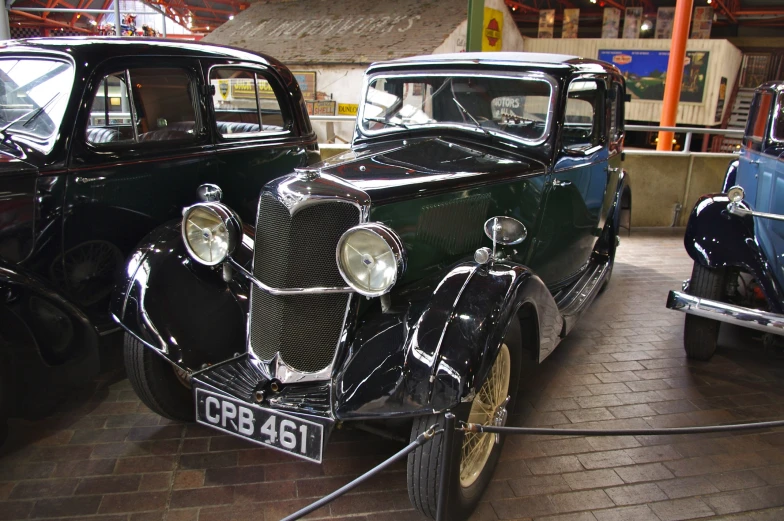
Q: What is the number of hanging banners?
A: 6